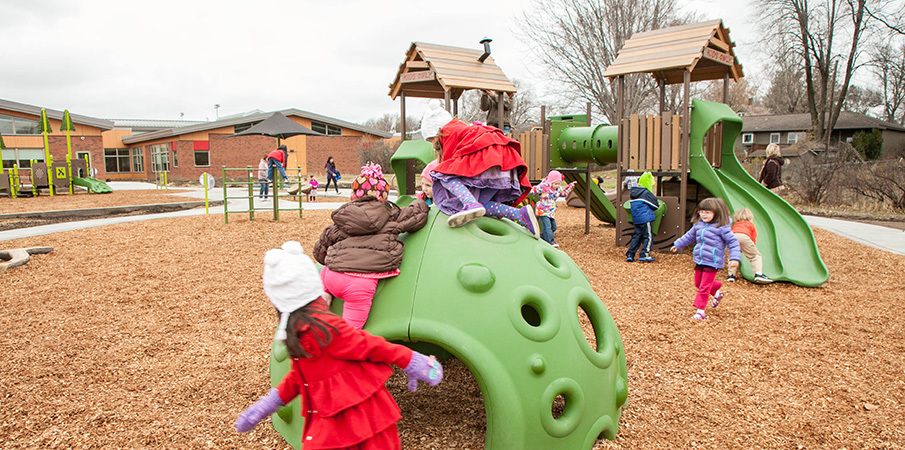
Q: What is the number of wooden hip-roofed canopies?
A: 2